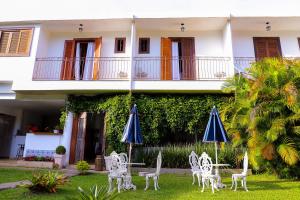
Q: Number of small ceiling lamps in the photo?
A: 3